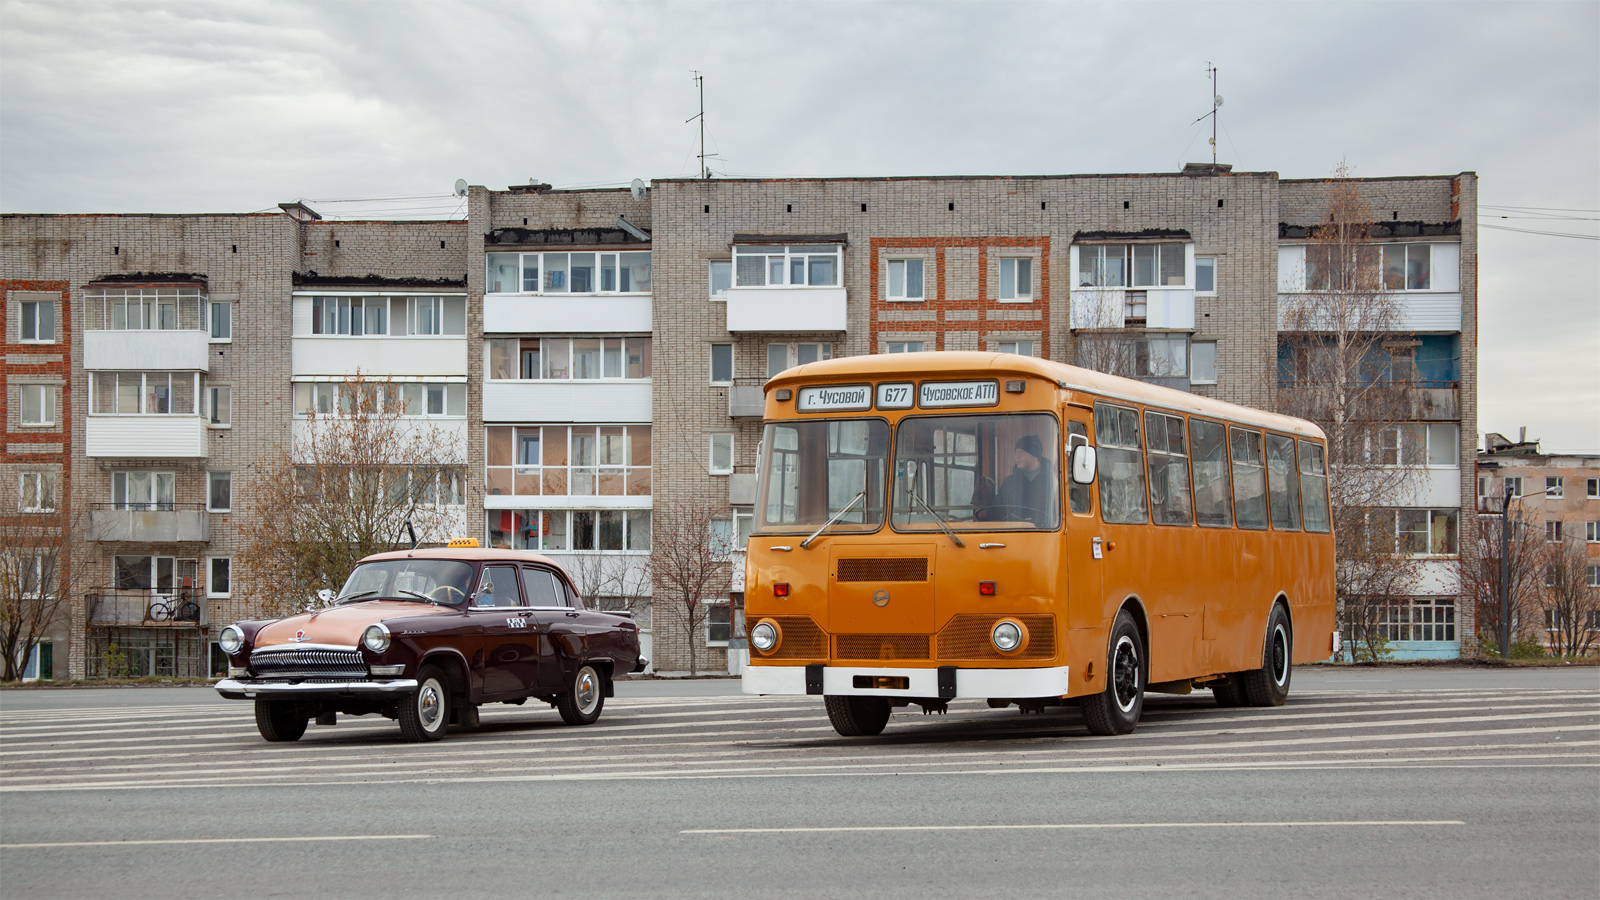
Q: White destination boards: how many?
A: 3